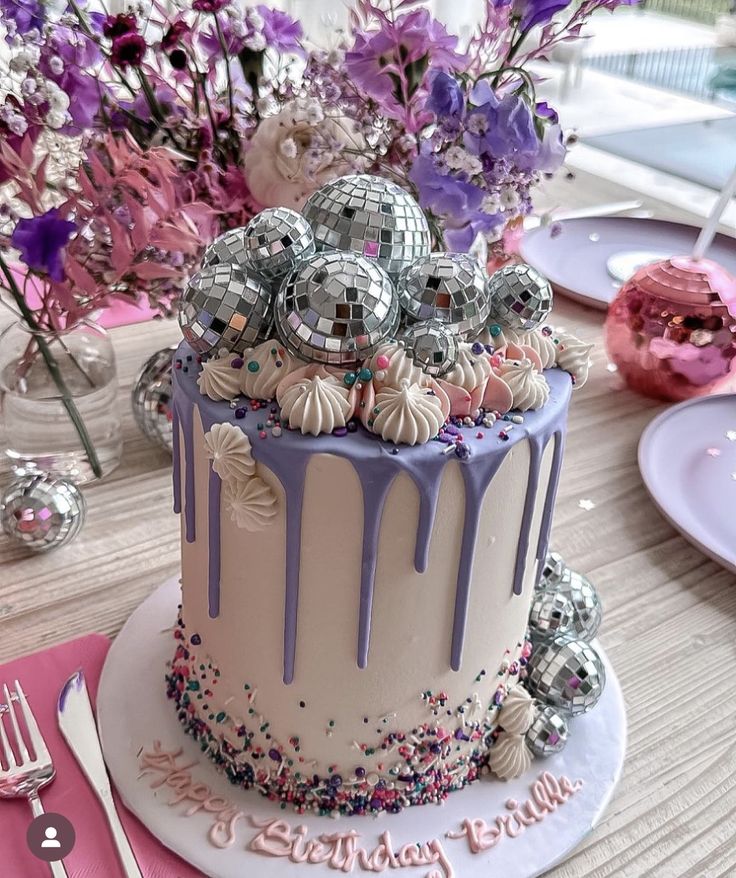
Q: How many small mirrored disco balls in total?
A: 15